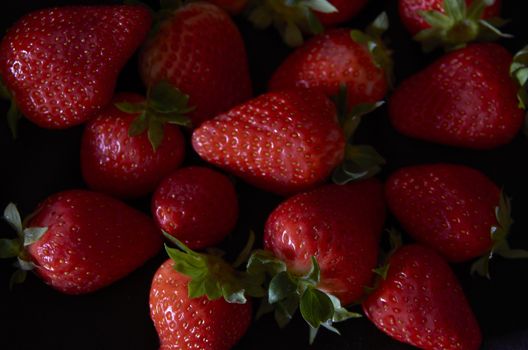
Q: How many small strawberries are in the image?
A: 1